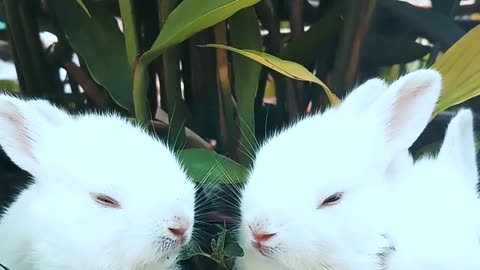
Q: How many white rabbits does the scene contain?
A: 3